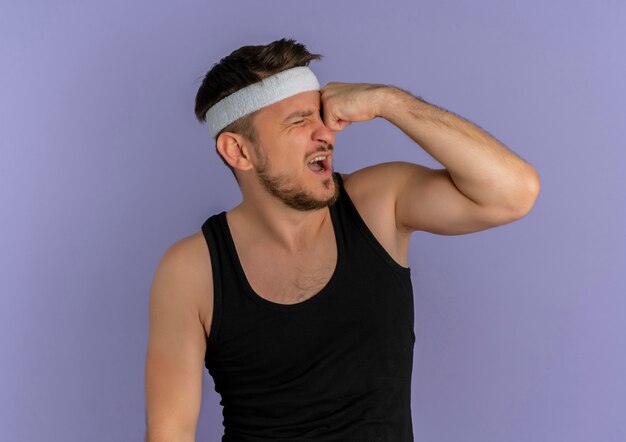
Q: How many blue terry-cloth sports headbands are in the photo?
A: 0